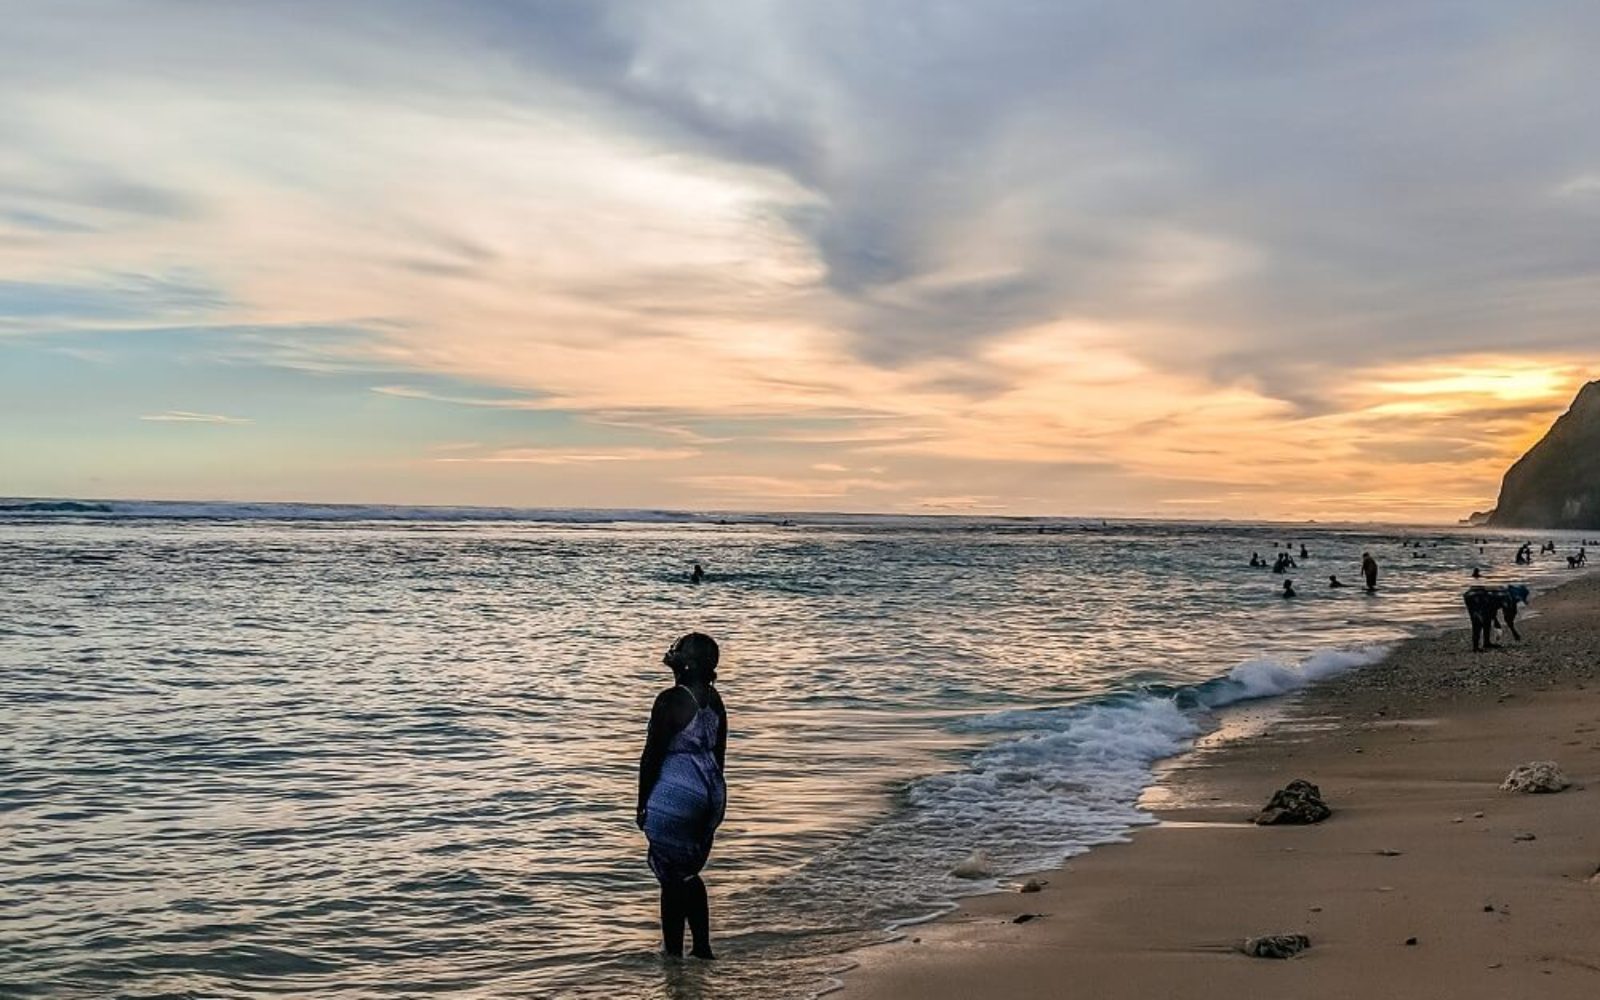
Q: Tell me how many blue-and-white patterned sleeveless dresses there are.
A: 1